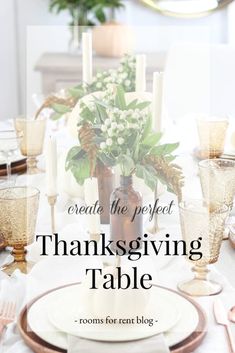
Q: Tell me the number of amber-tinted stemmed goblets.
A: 5